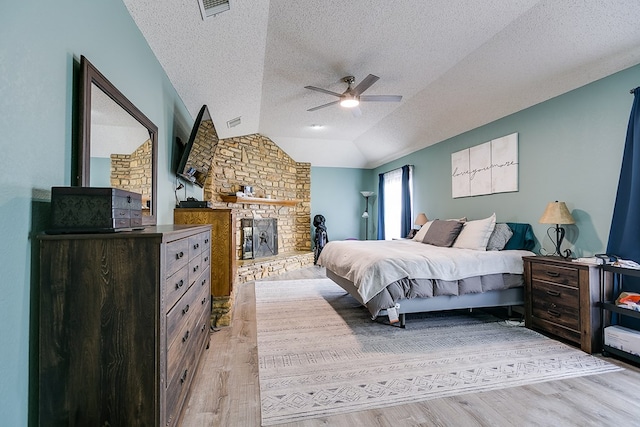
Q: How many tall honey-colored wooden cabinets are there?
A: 1